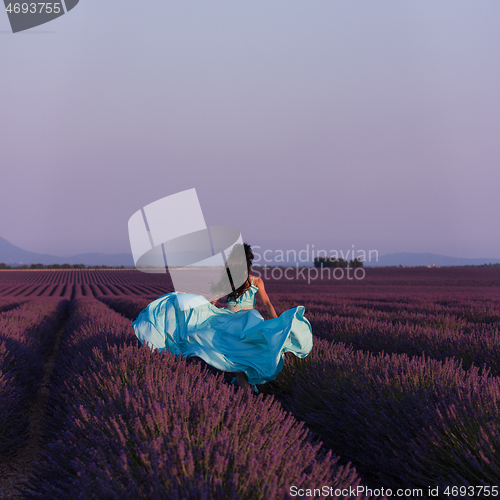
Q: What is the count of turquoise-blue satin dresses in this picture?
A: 1